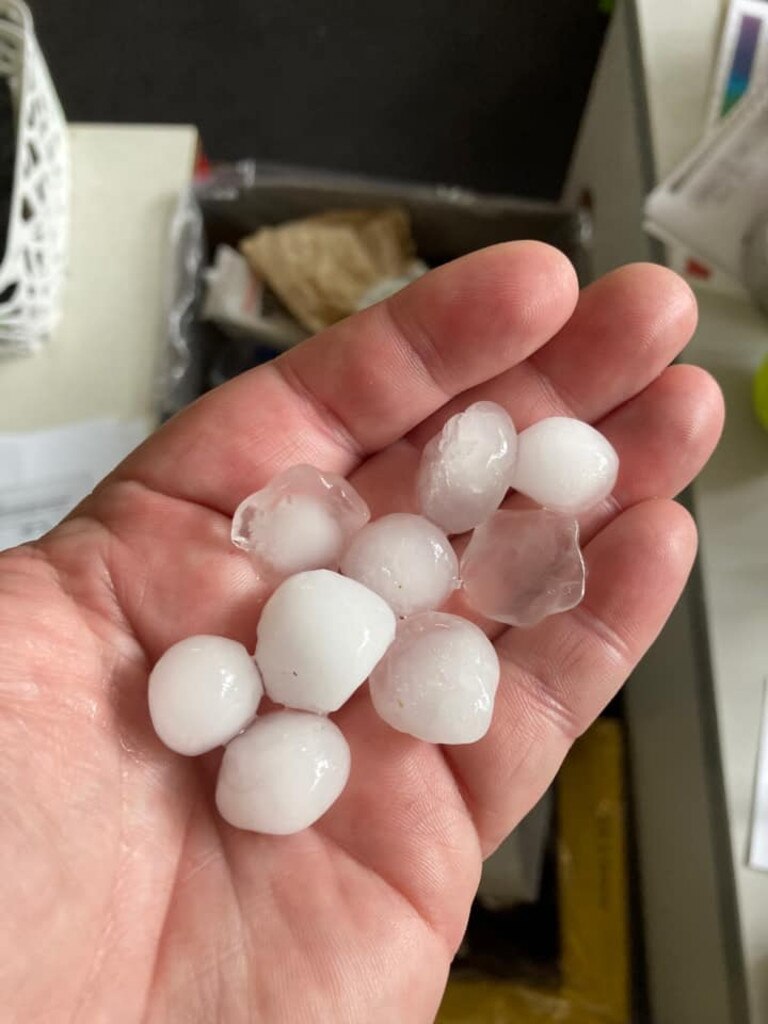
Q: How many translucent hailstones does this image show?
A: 2